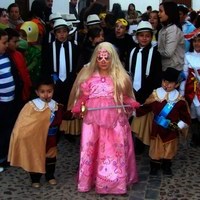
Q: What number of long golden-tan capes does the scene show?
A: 2